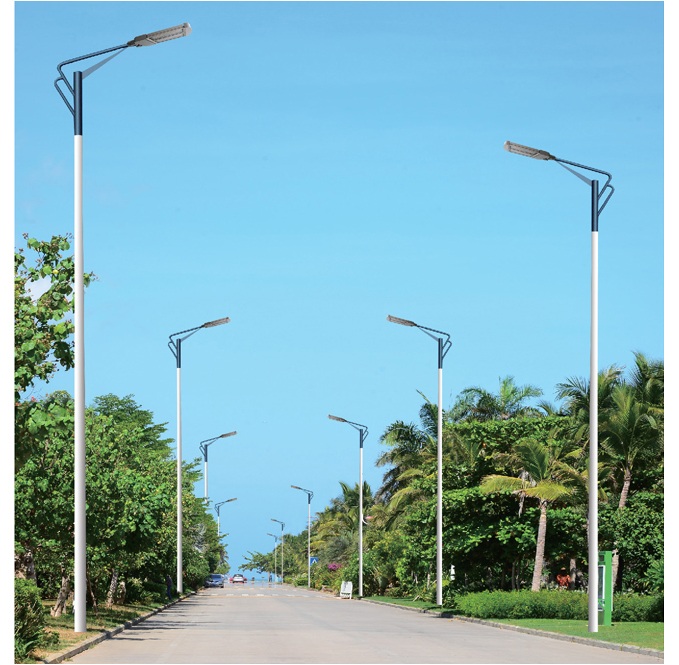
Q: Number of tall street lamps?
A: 10